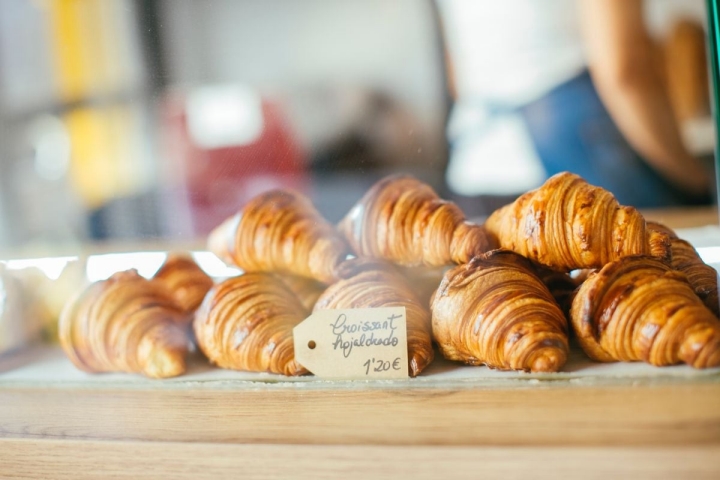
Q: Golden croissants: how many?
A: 10